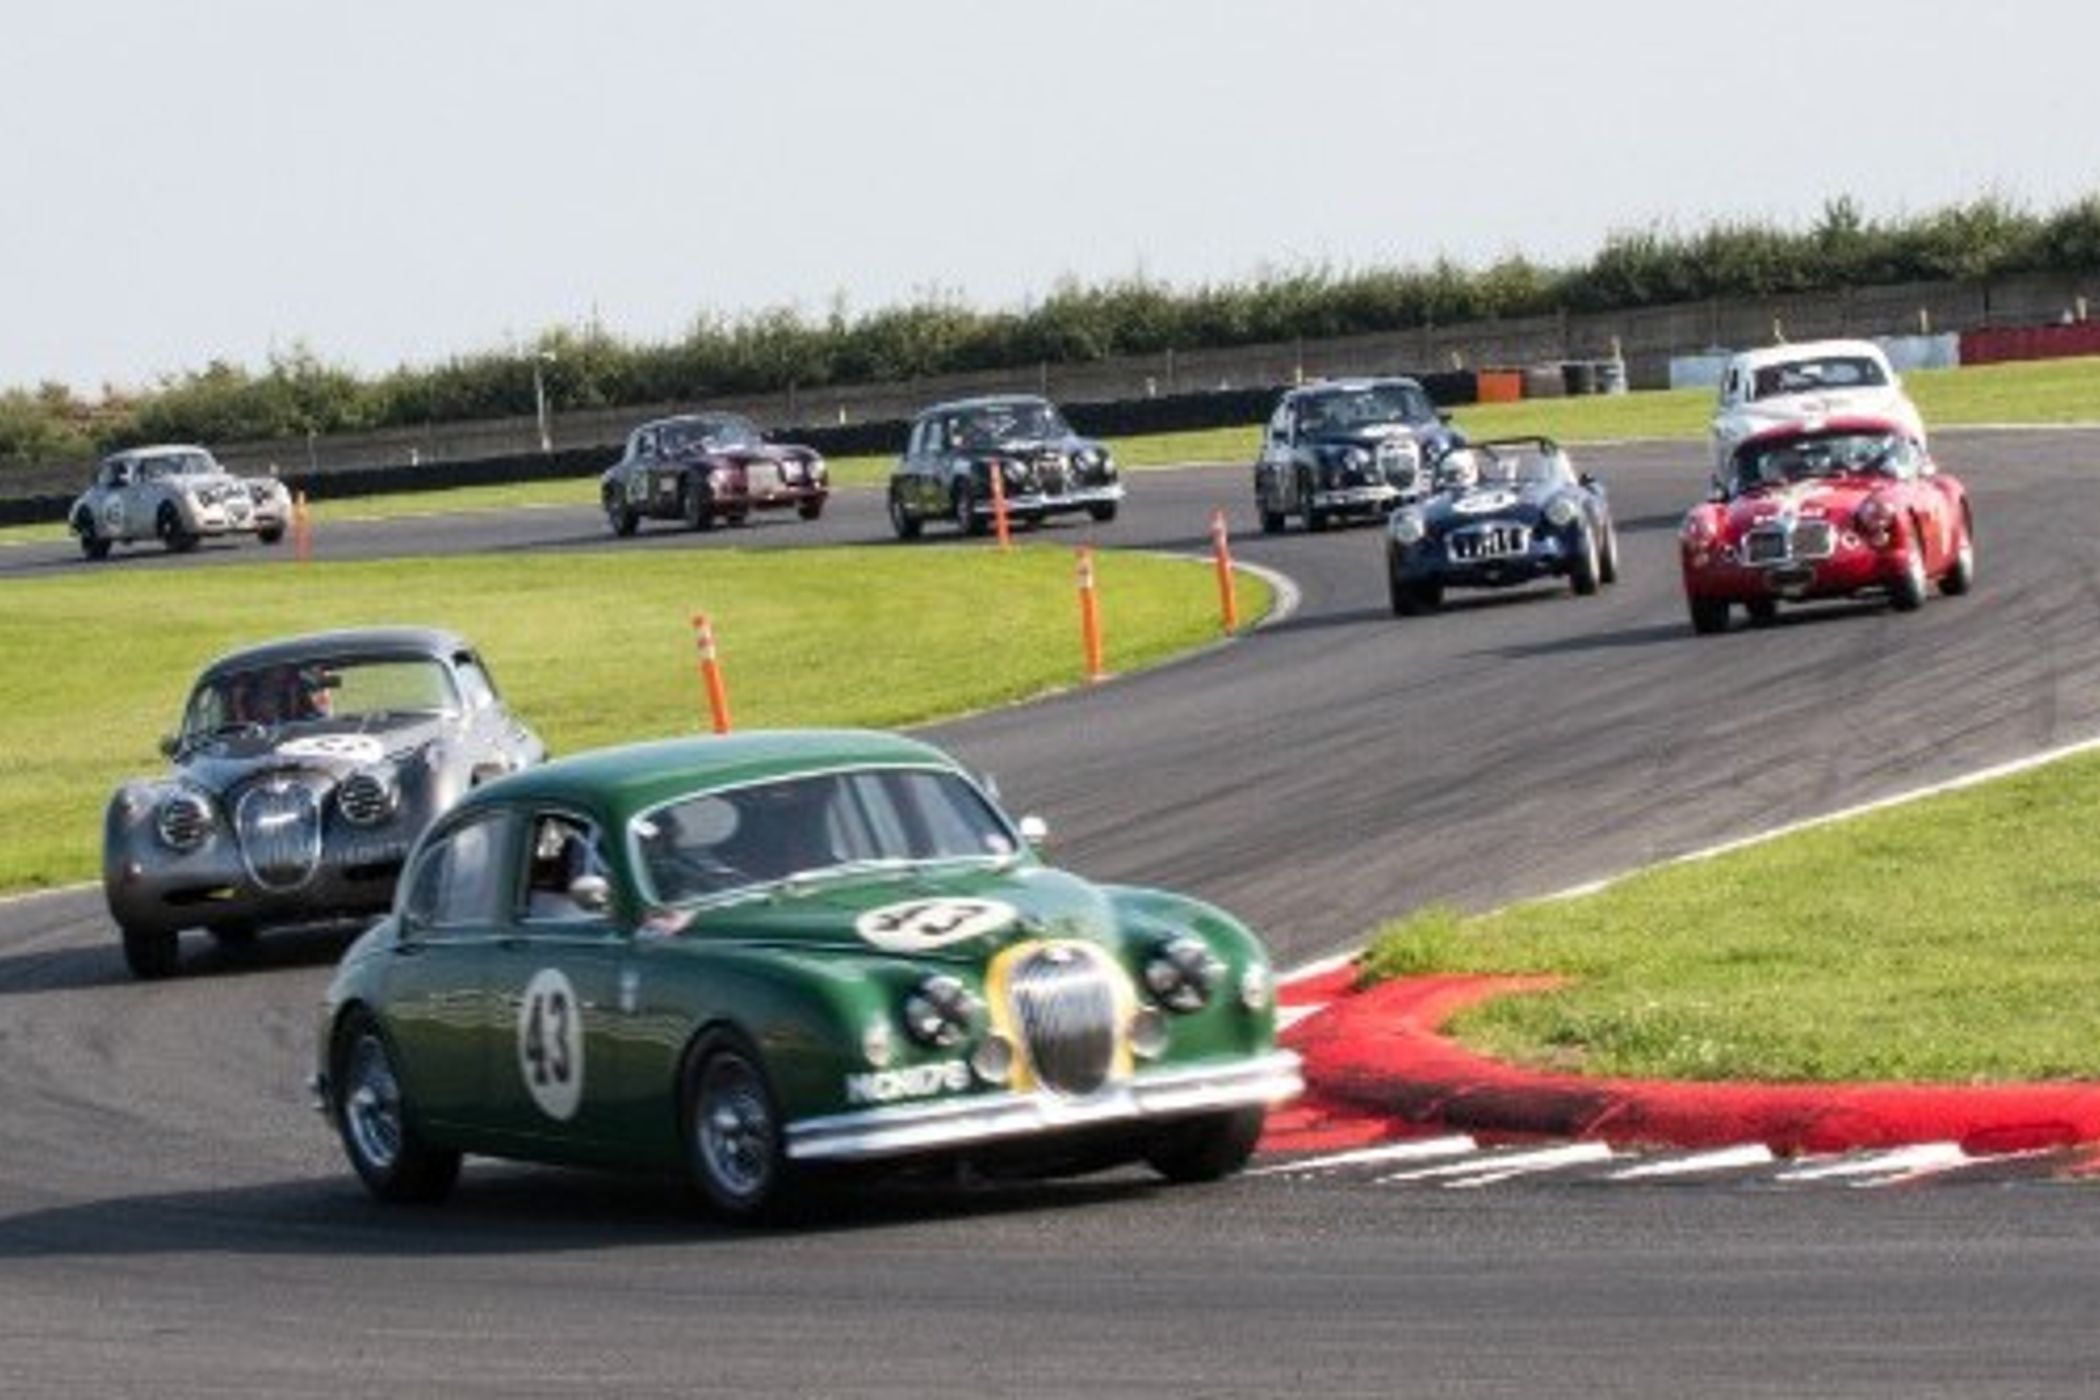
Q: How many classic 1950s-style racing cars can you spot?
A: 9